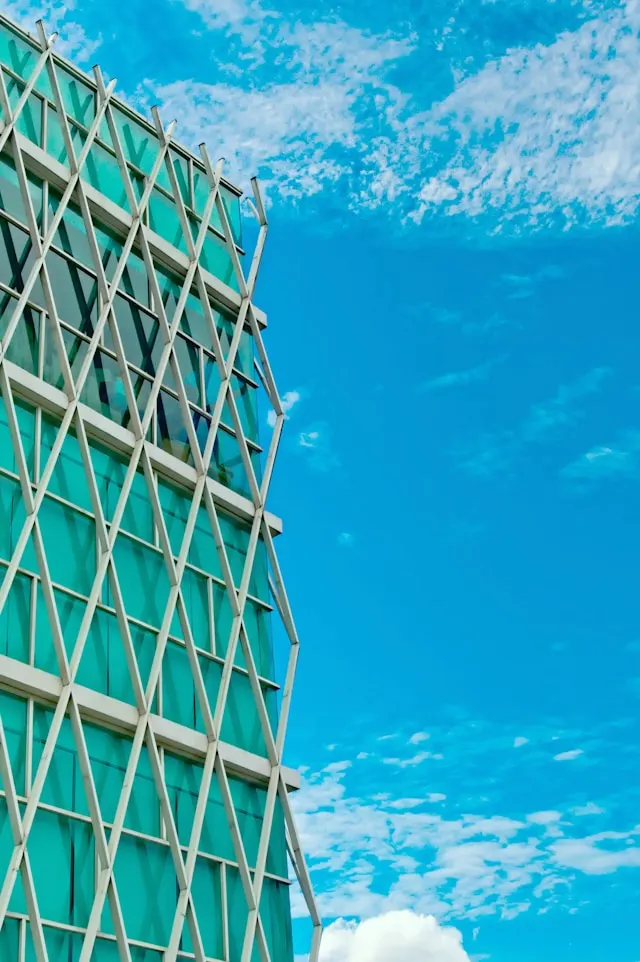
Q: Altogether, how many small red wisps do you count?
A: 0